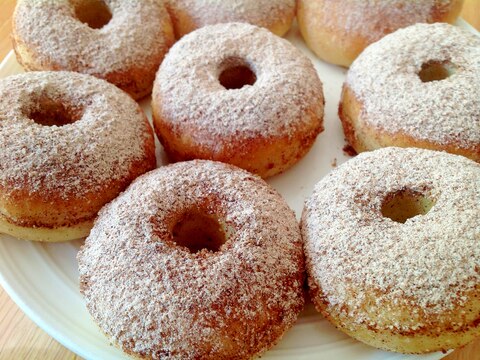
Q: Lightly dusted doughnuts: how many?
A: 8